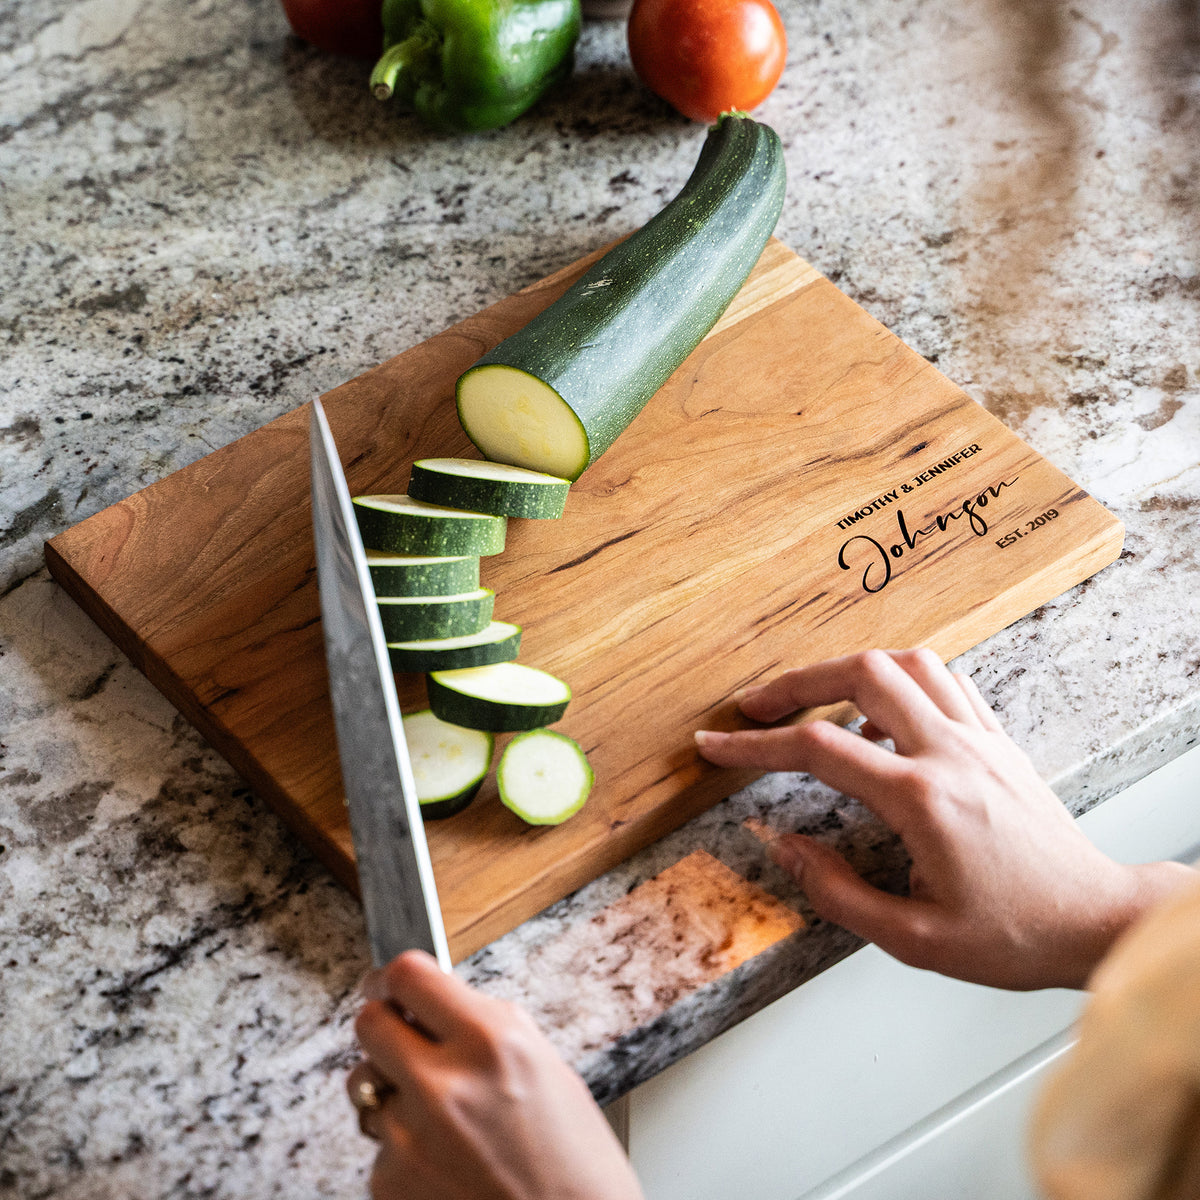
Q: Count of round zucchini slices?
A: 8